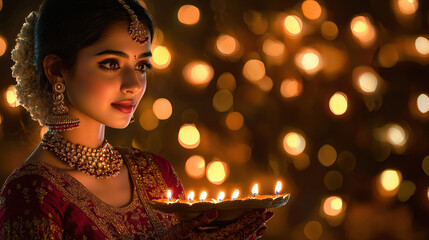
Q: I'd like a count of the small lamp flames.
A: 7